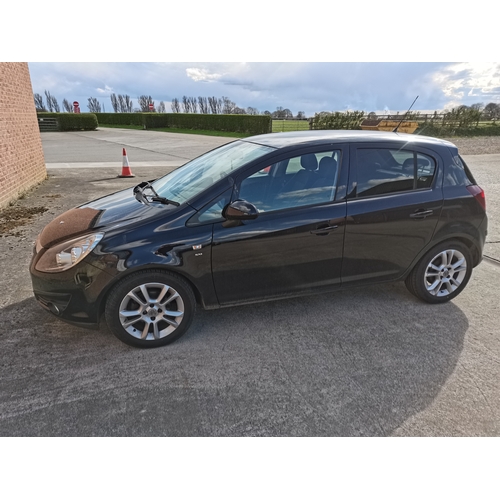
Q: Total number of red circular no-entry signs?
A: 2